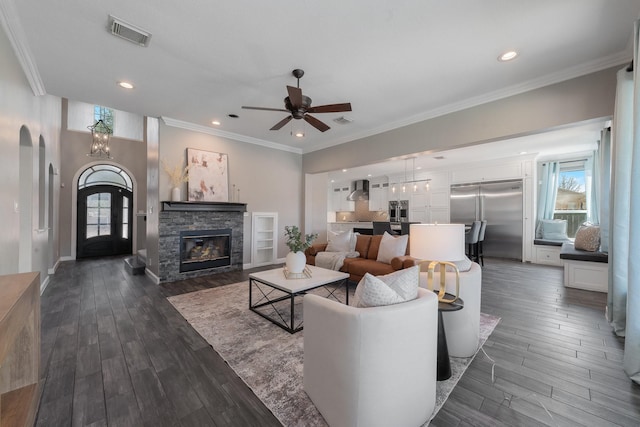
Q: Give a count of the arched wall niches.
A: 3